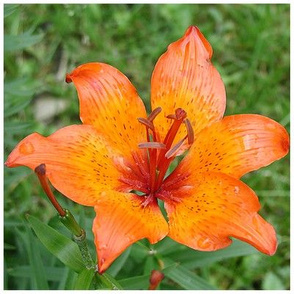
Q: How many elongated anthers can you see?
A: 6